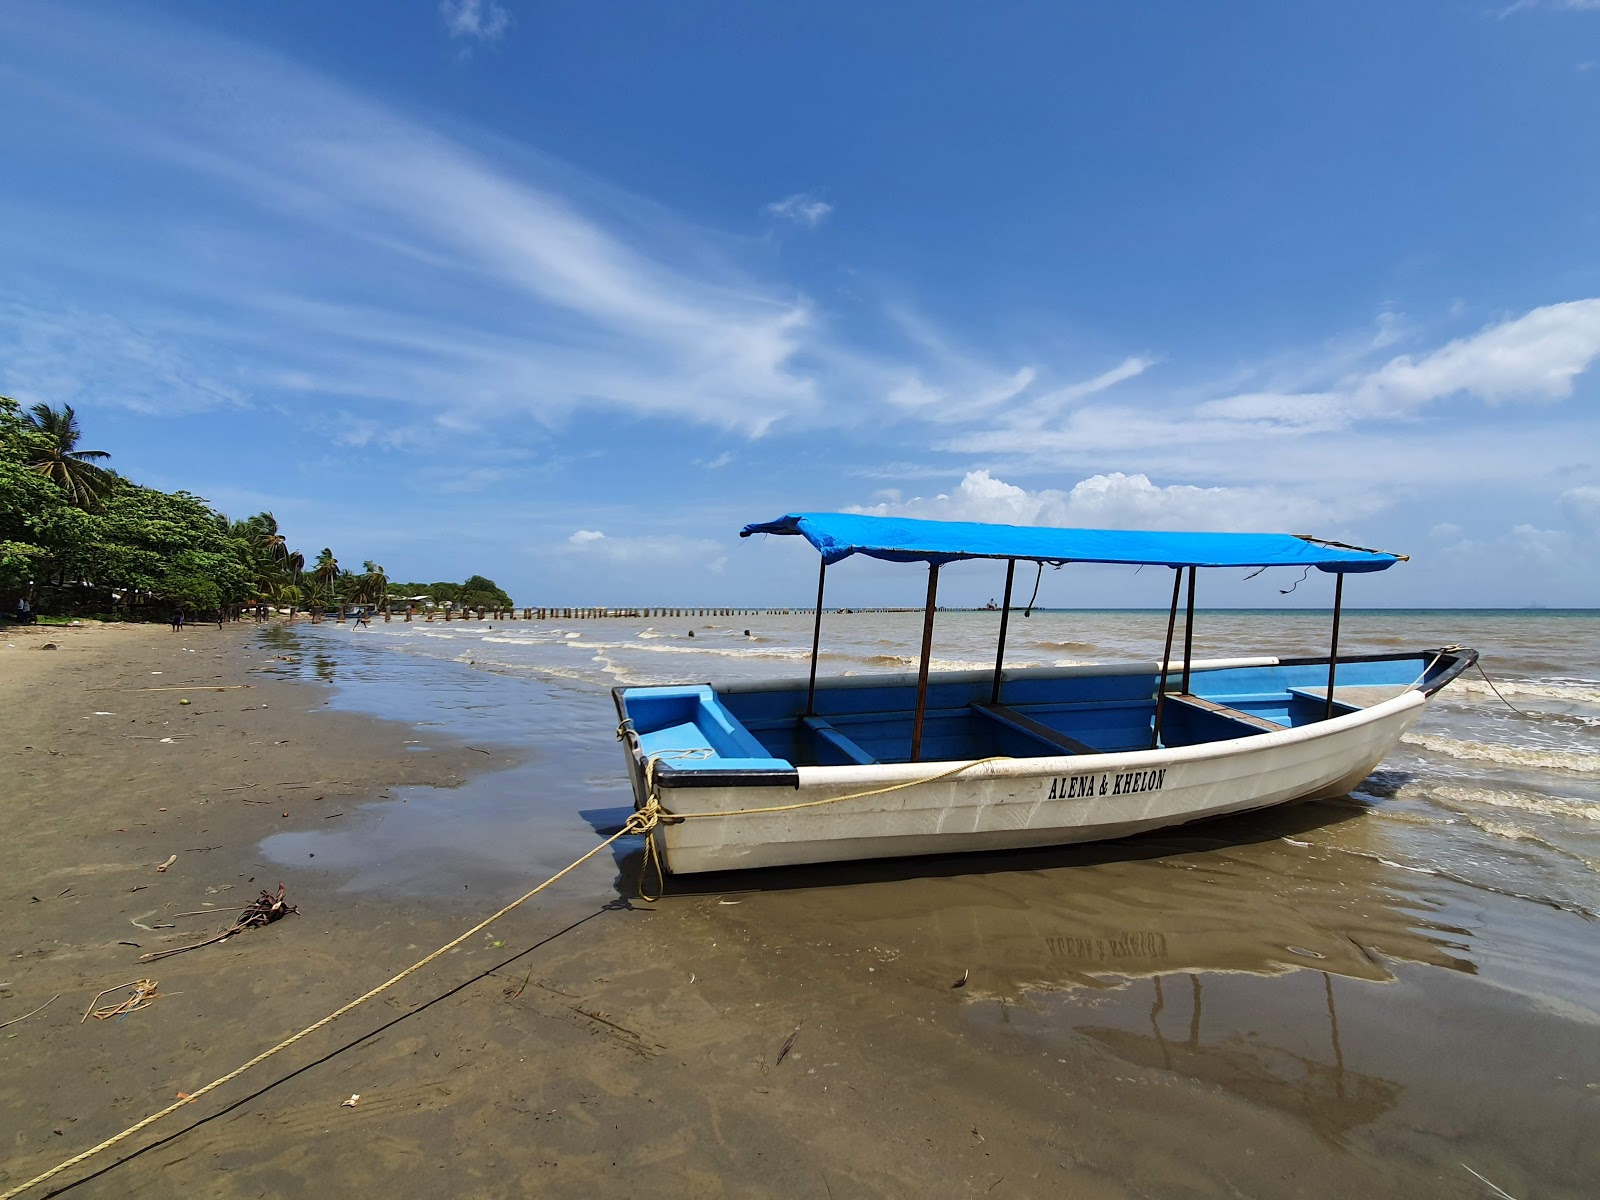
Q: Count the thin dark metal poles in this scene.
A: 6